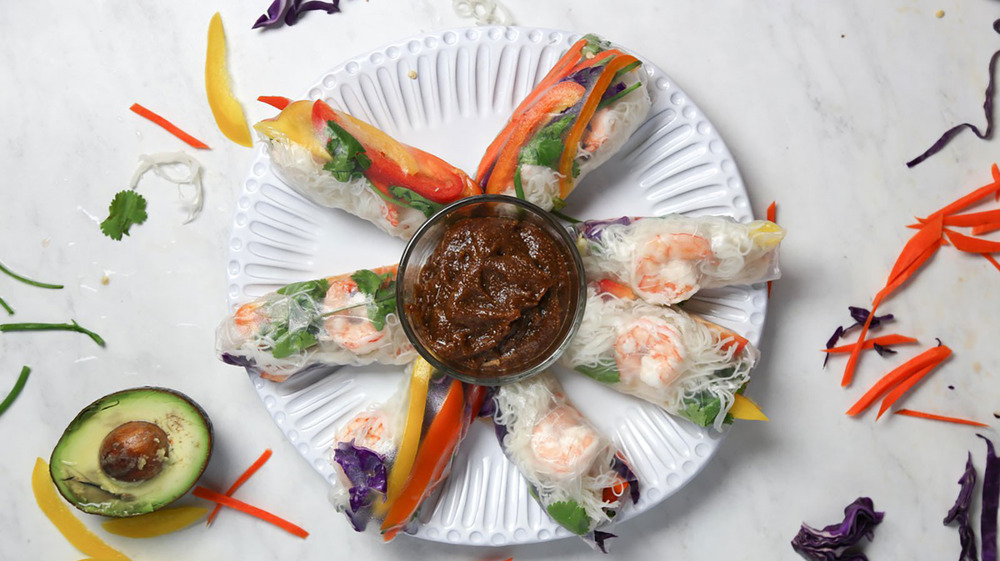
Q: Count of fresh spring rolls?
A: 7